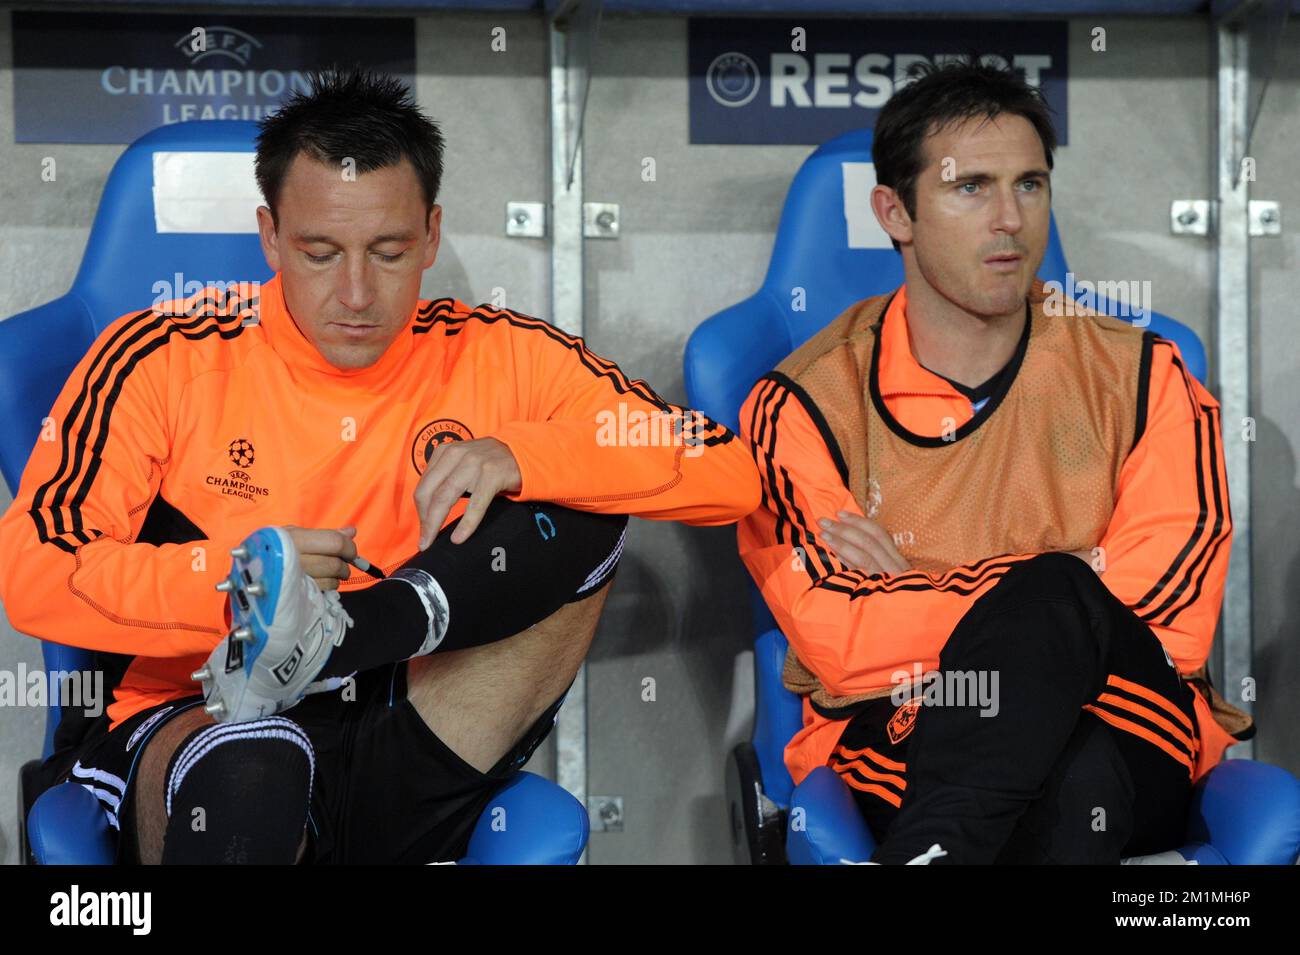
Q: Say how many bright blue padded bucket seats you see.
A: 2